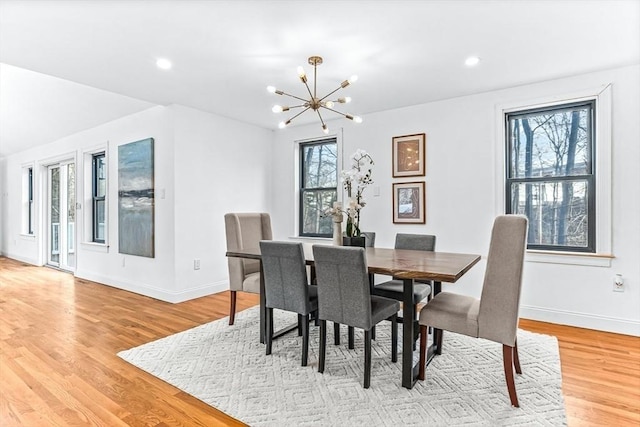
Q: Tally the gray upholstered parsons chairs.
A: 4